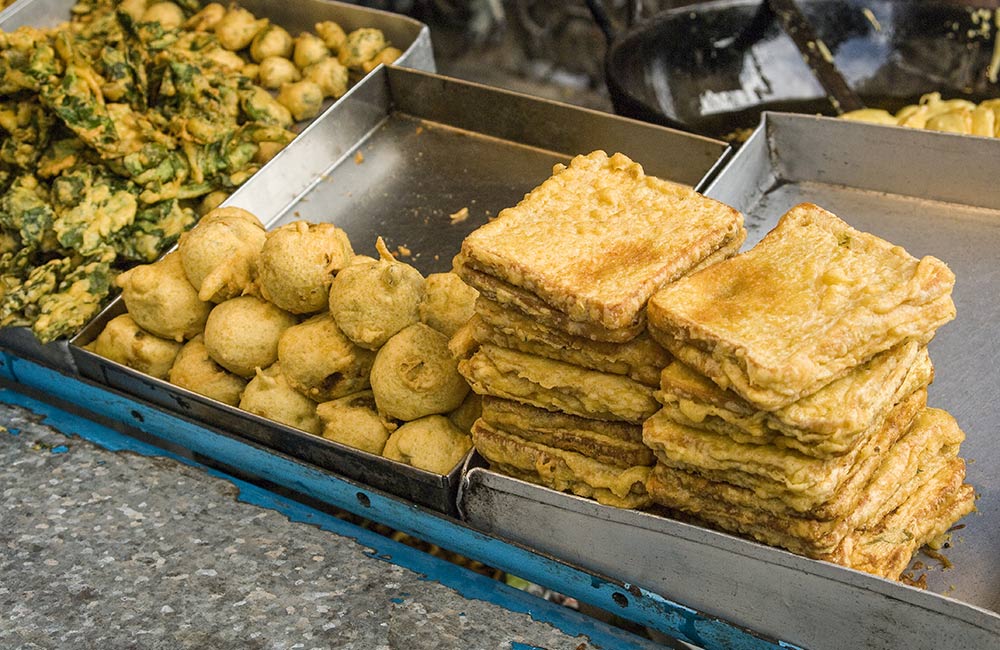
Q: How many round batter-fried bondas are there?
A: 14